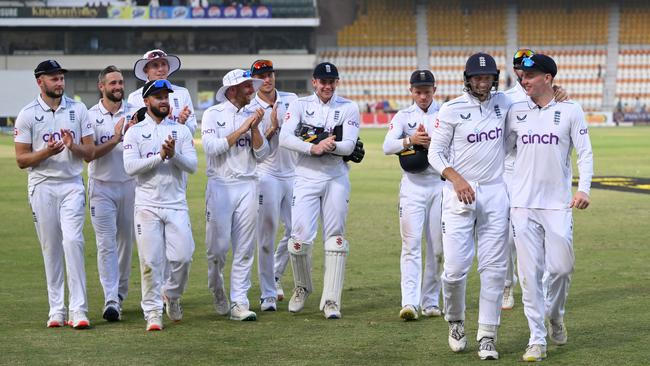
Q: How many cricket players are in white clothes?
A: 11